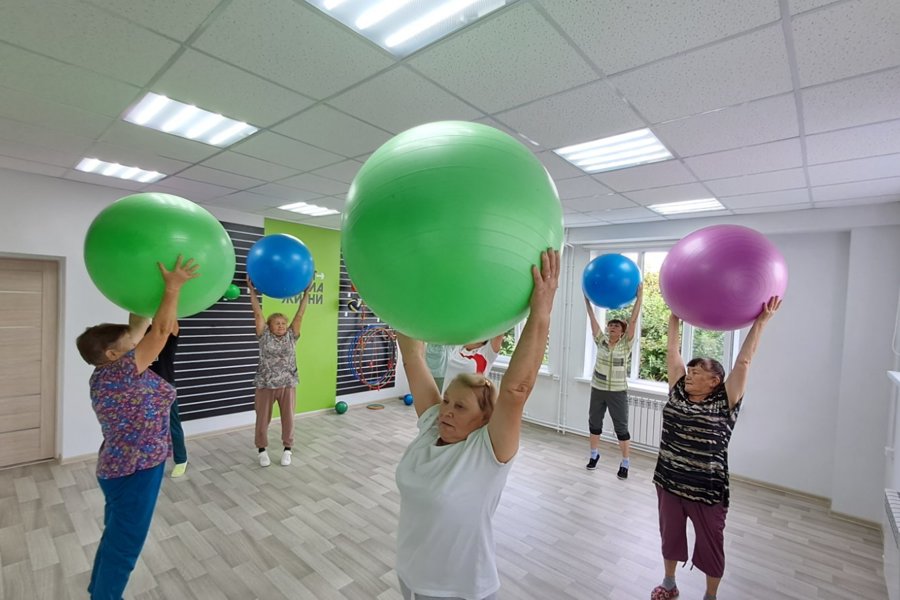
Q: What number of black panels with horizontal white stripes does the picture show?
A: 2